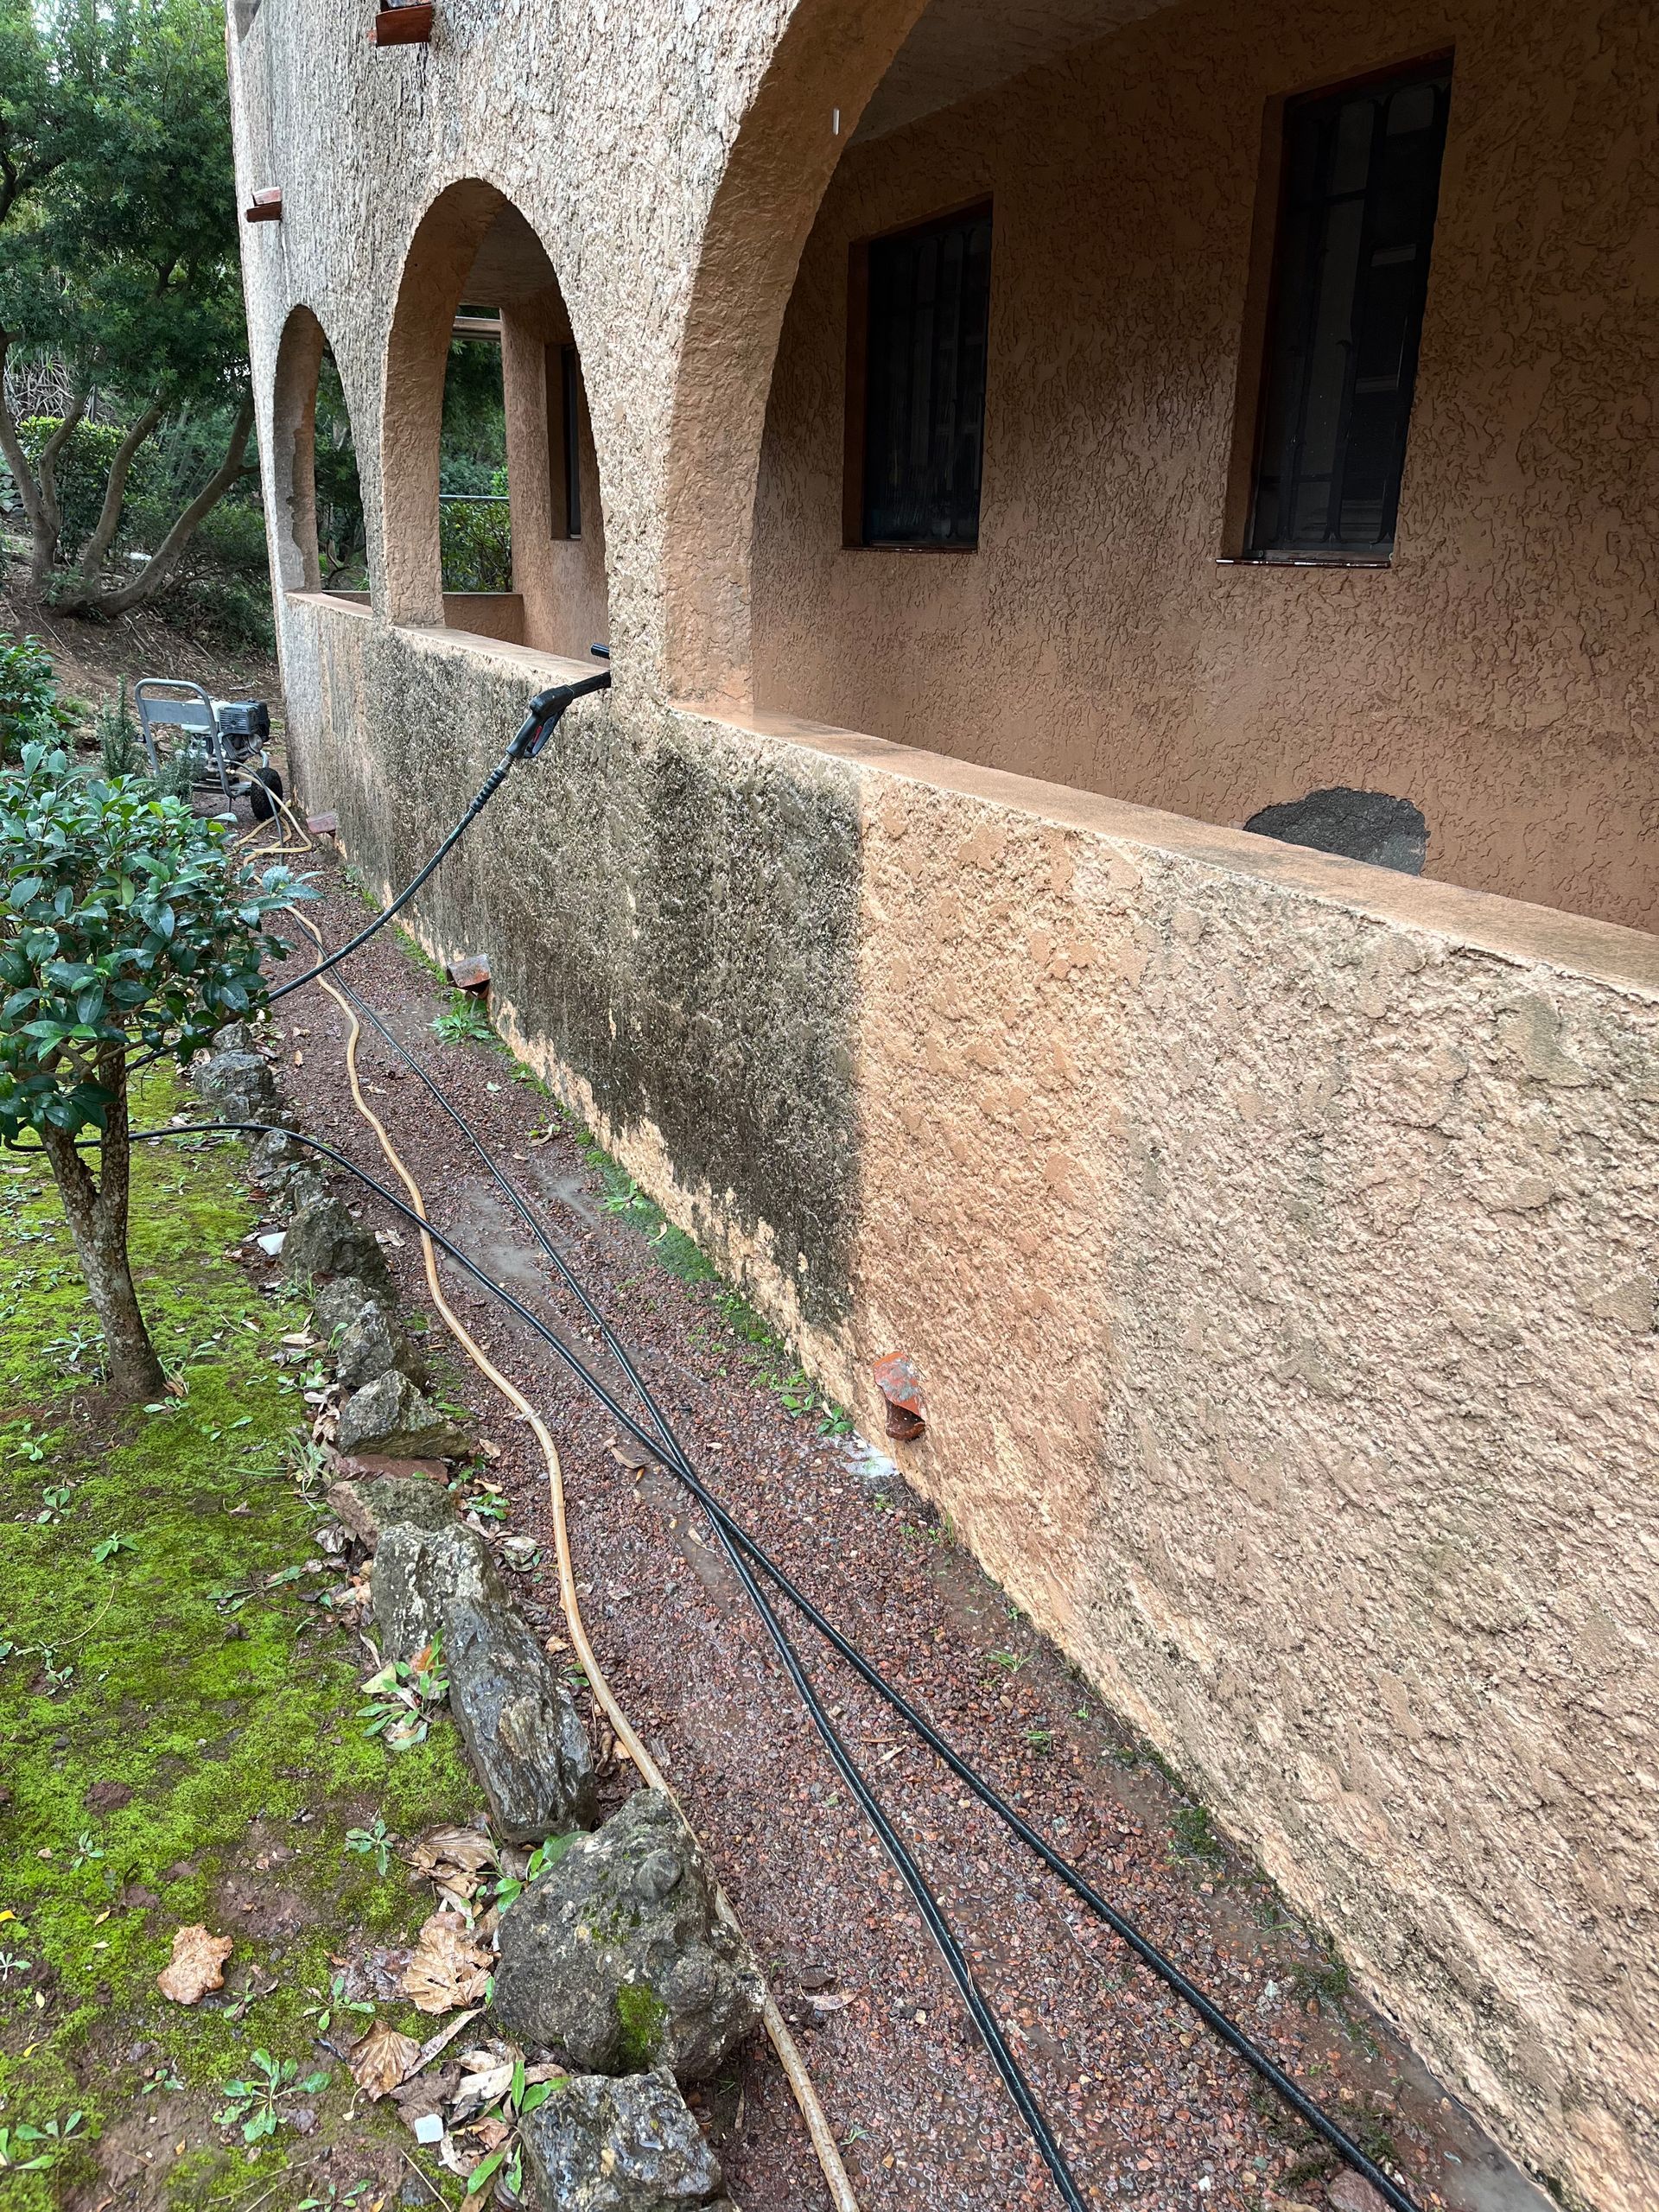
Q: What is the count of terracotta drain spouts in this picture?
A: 5